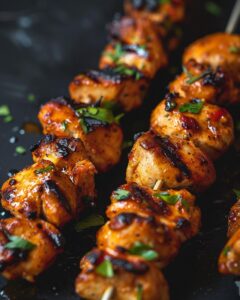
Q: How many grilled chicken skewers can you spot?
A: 3